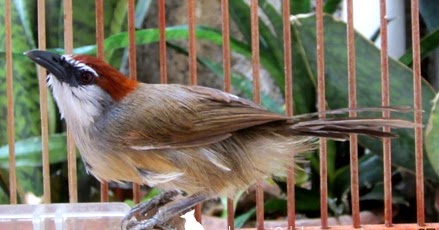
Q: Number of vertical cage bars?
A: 14